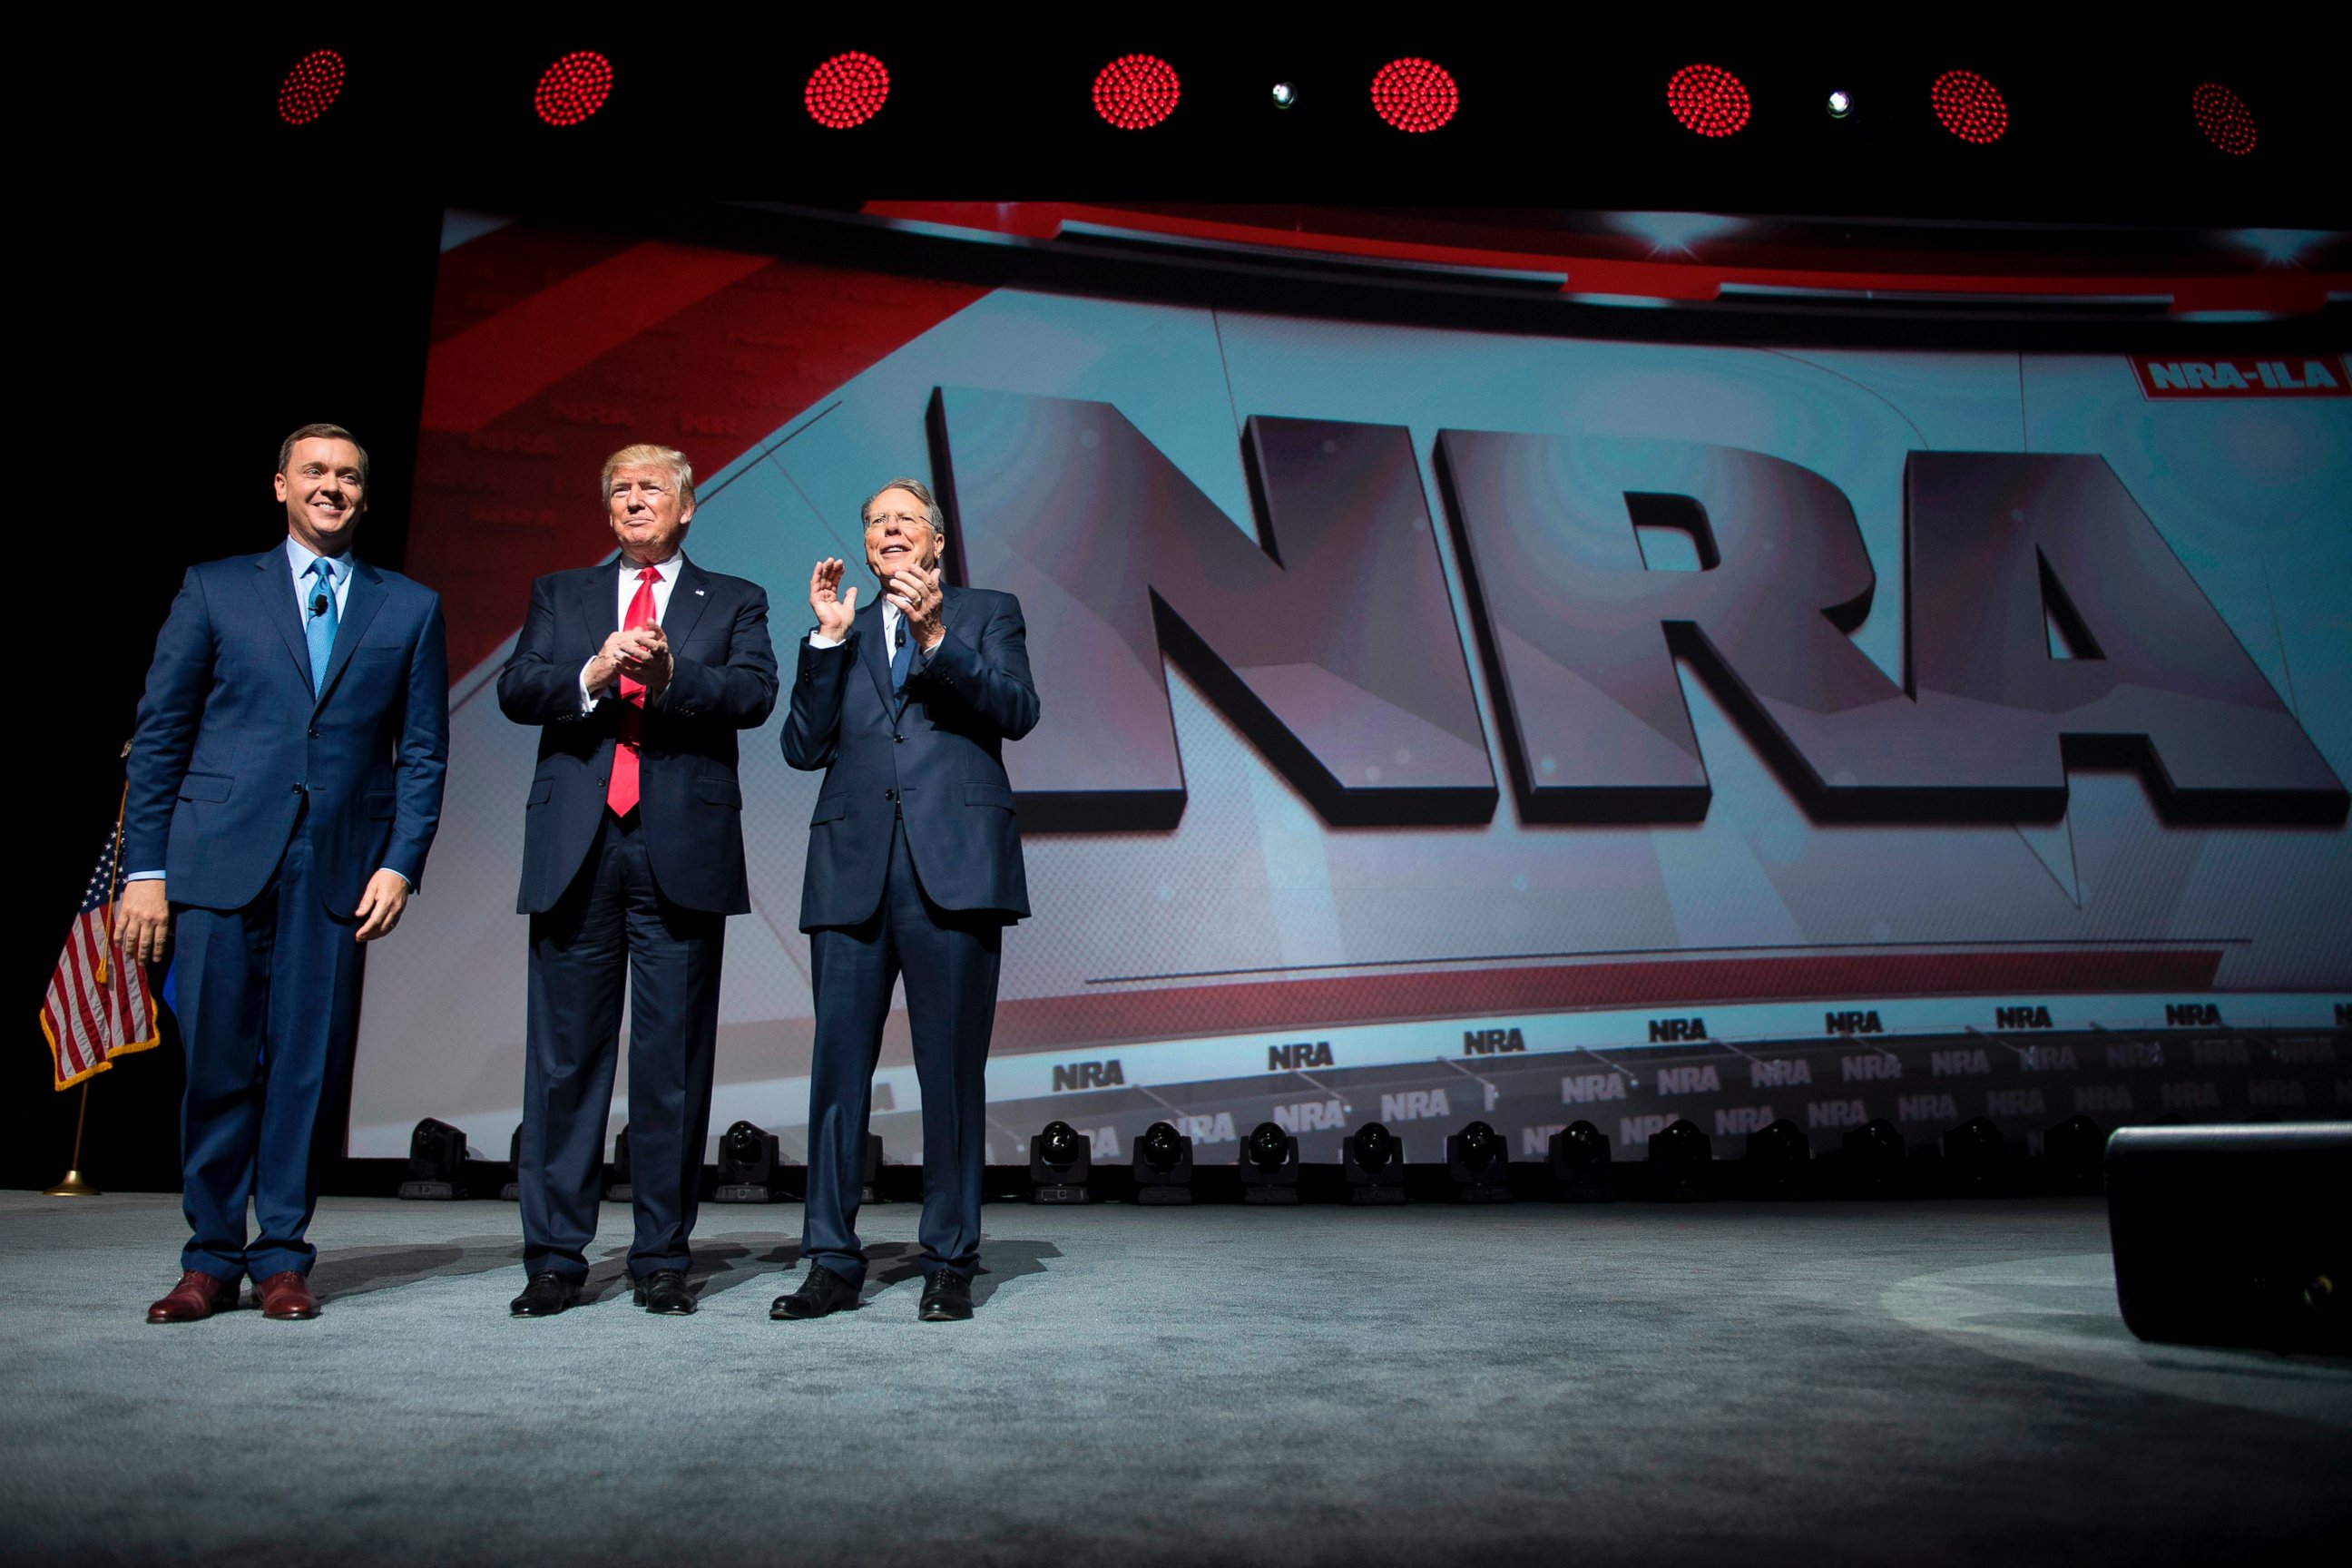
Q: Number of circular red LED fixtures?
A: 8